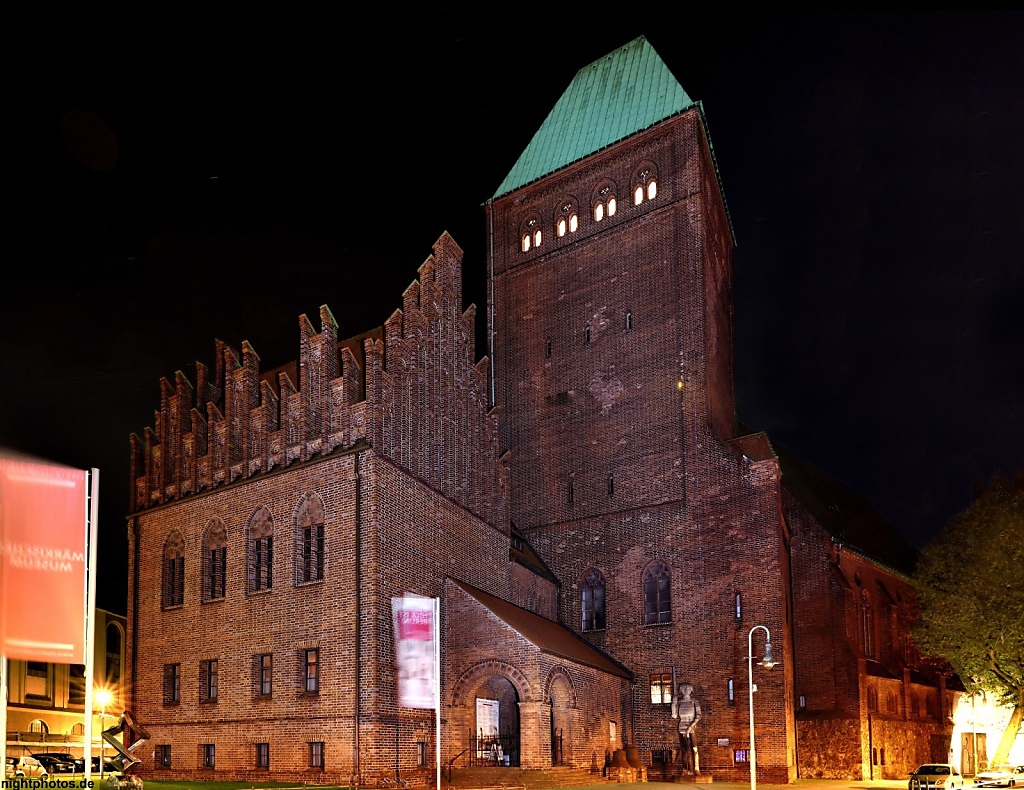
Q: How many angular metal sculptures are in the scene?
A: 1